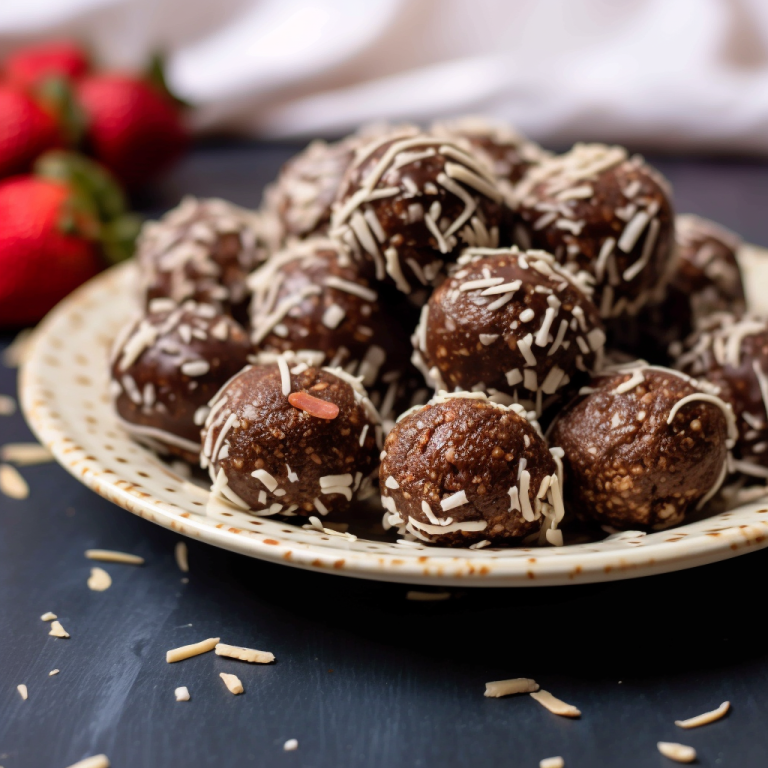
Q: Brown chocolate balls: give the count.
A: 13